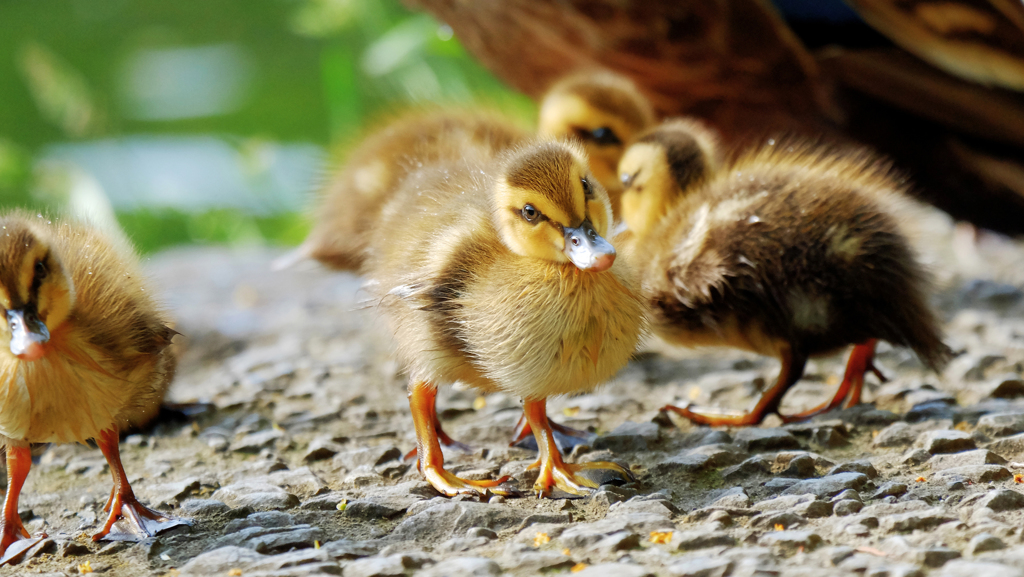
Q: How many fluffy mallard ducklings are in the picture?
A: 4